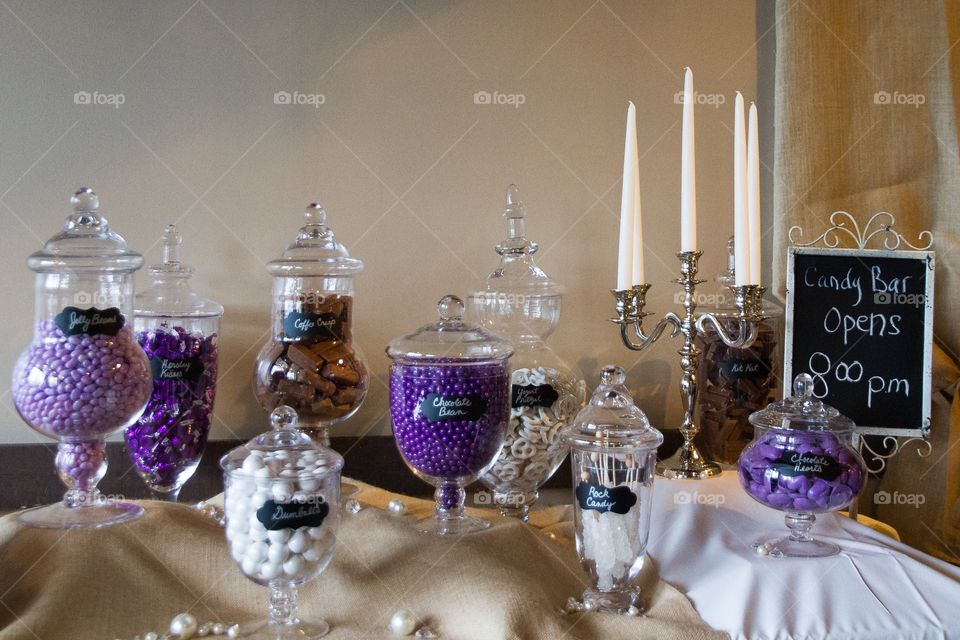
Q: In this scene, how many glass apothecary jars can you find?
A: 9